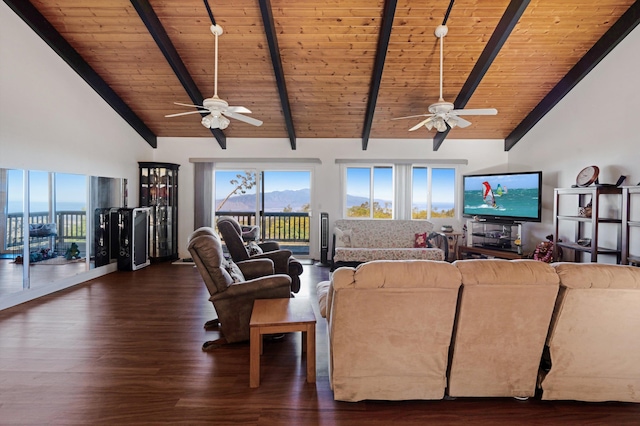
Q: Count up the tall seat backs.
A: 5